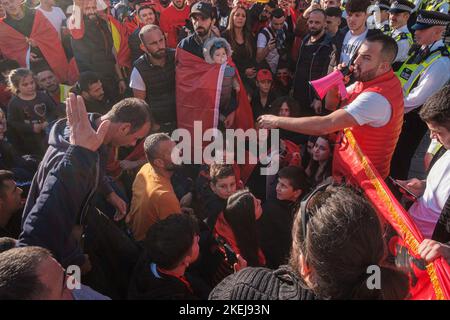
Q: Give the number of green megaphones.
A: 0